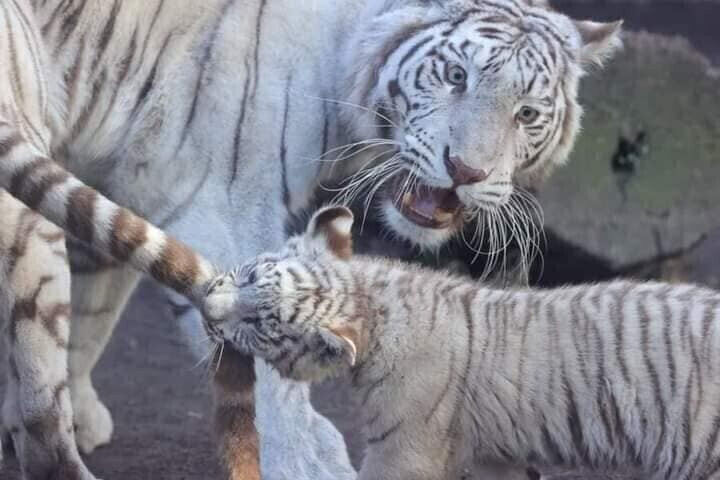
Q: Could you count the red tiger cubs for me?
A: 0